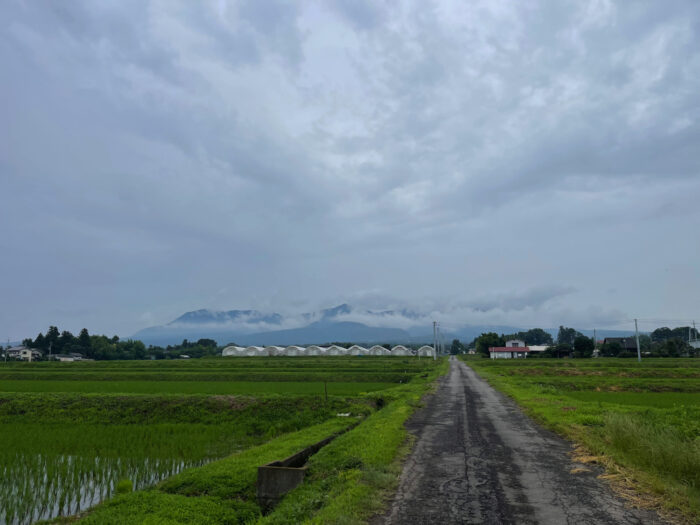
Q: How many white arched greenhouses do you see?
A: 10